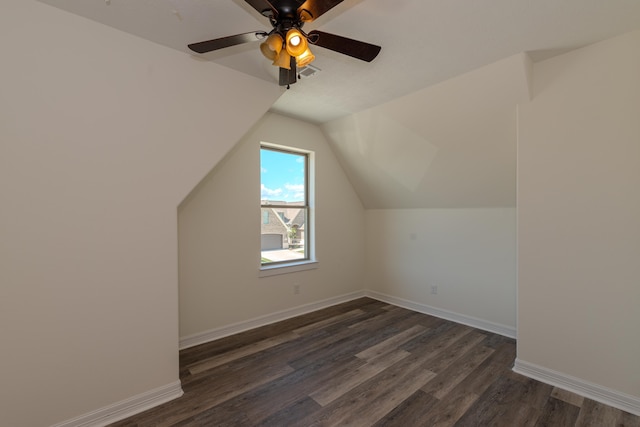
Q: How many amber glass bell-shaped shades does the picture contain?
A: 4